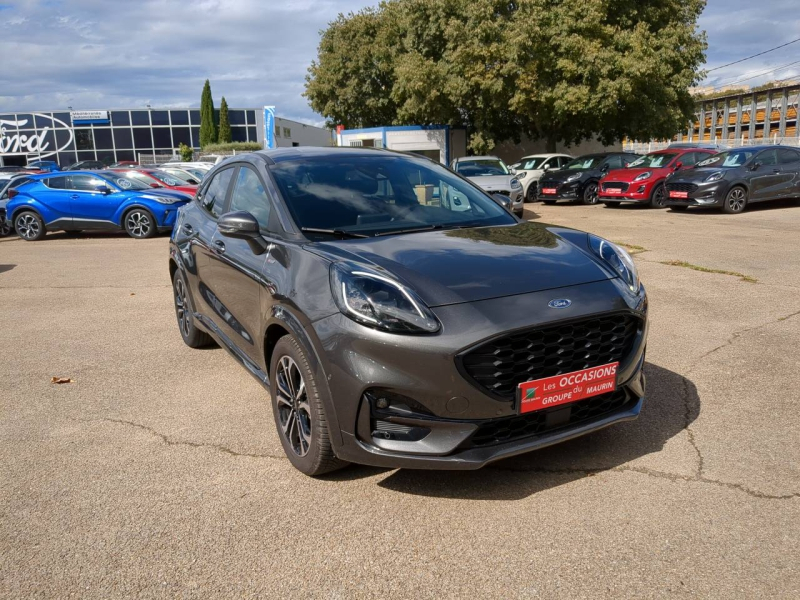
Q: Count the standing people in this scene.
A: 0